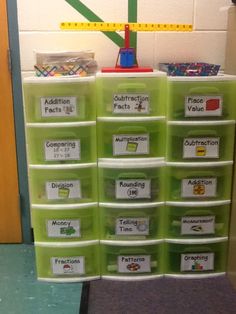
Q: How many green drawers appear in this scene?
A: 15